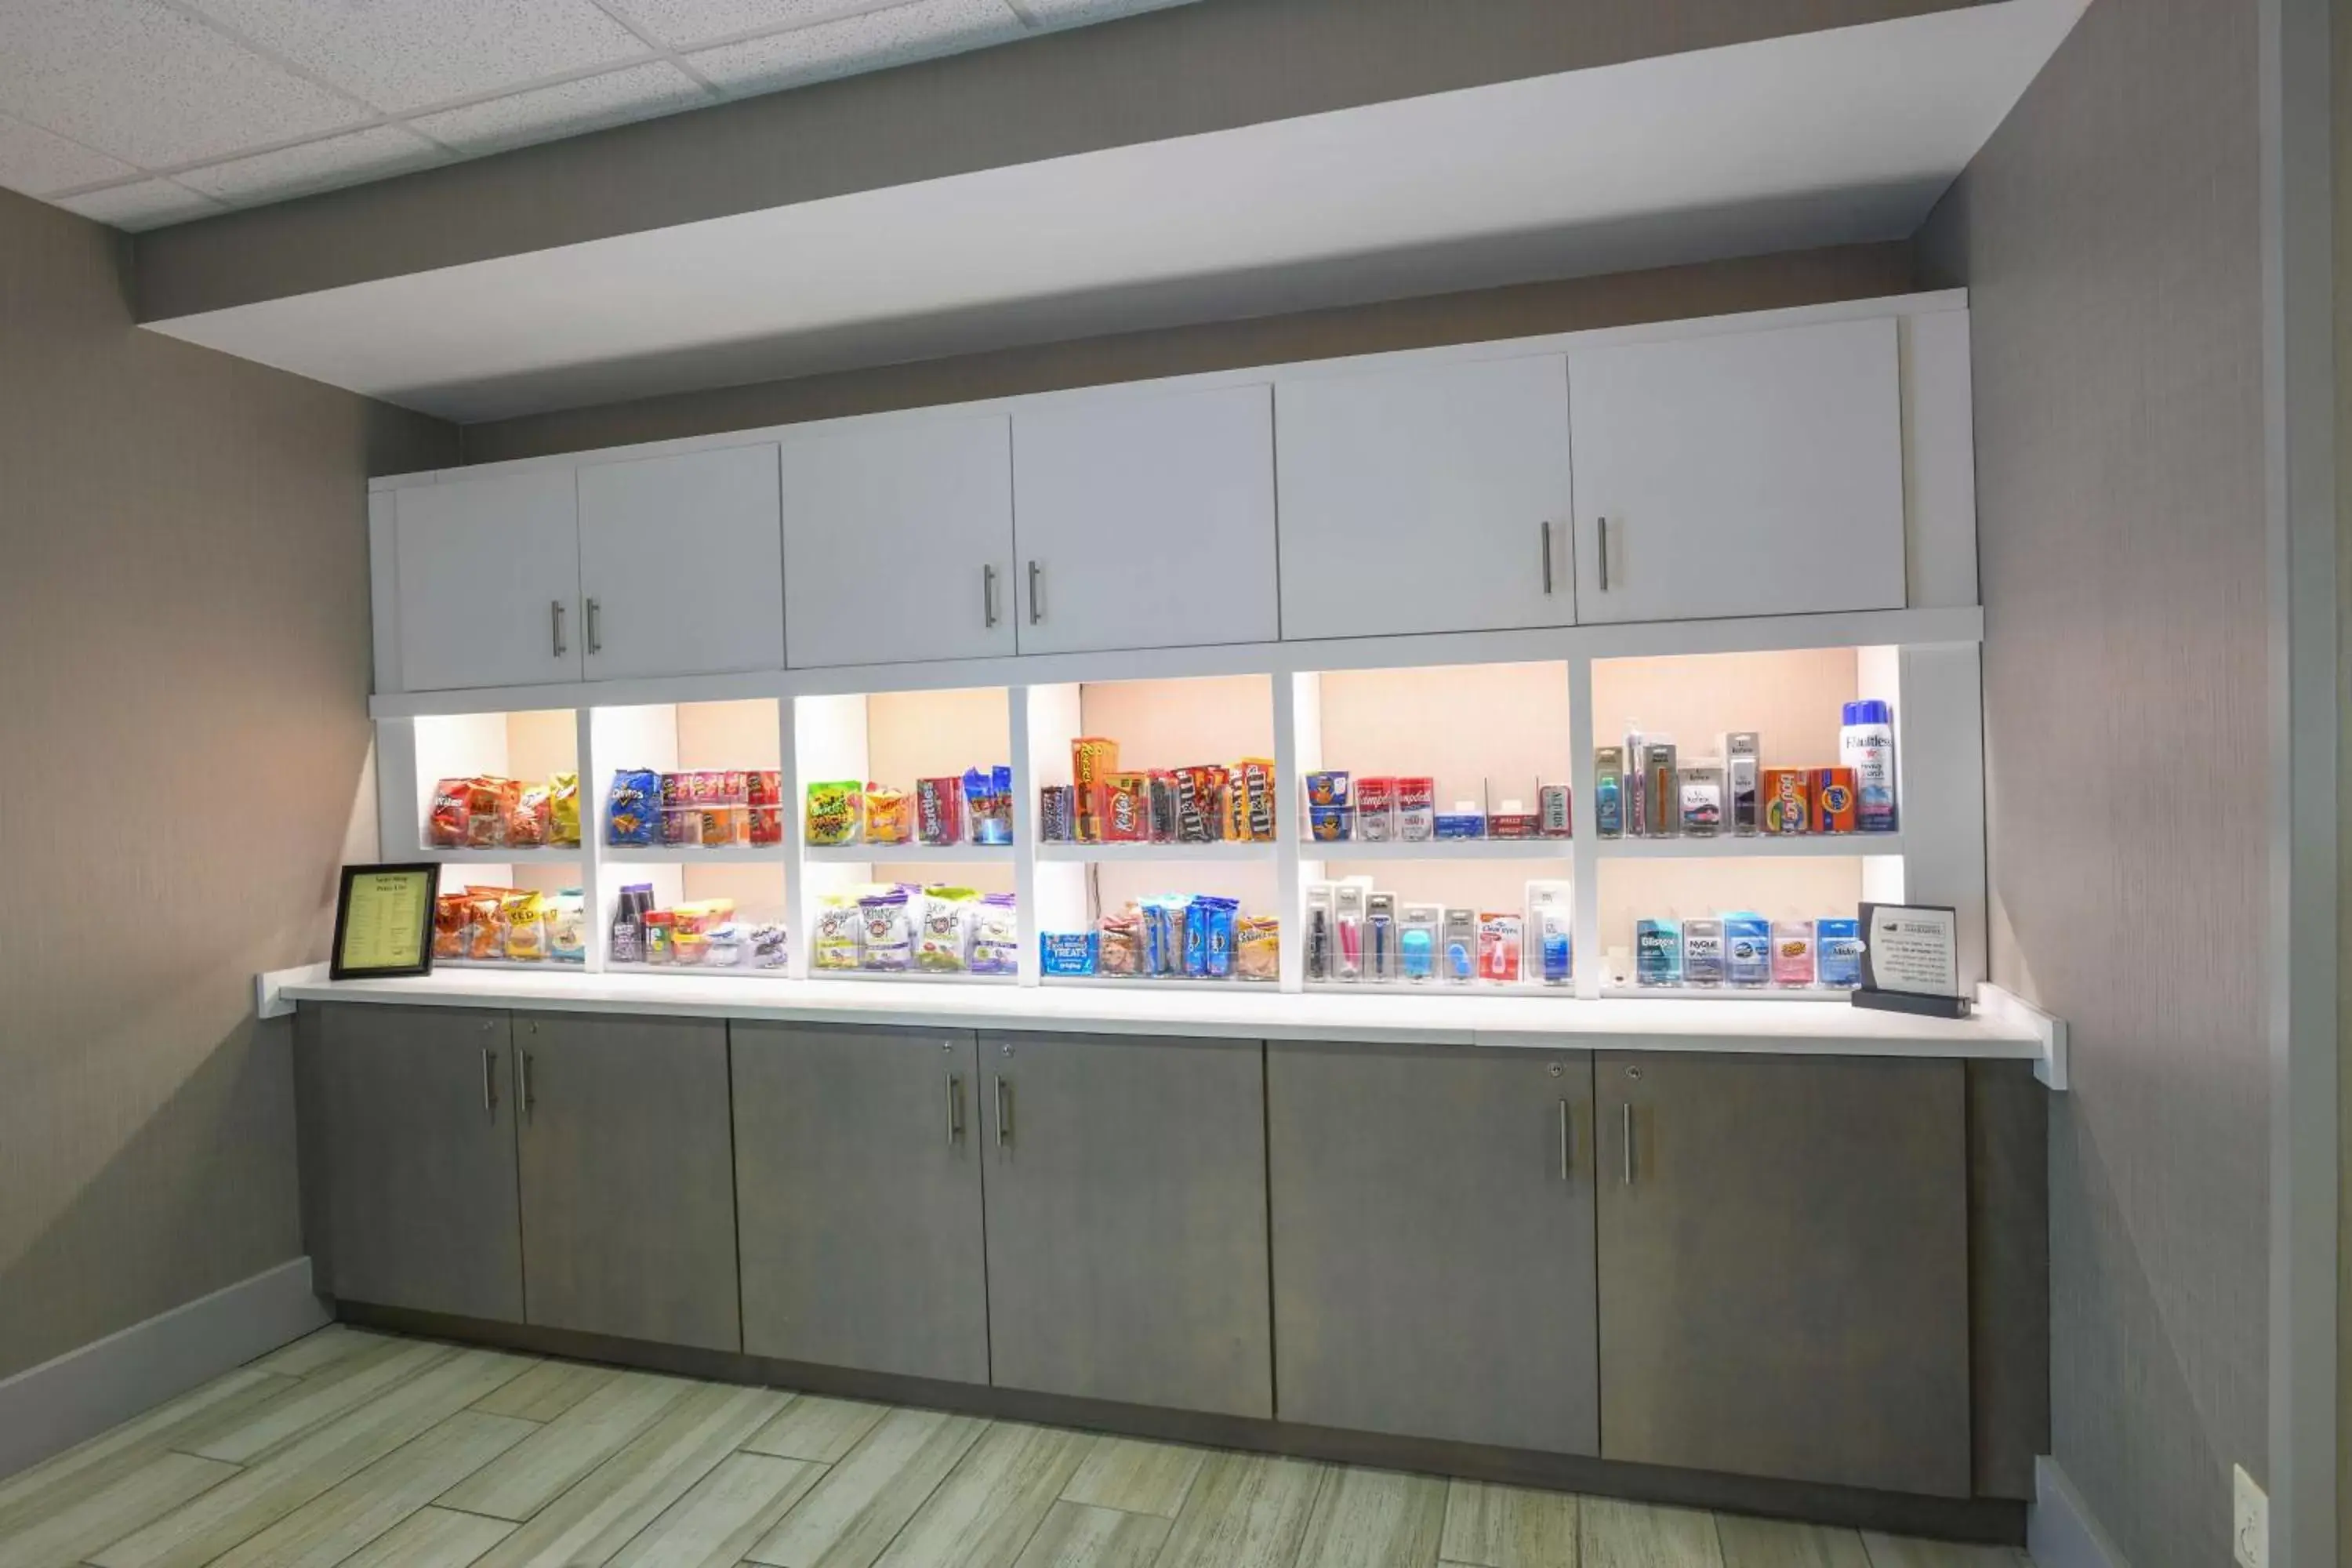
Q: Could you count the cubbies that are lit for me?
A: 12